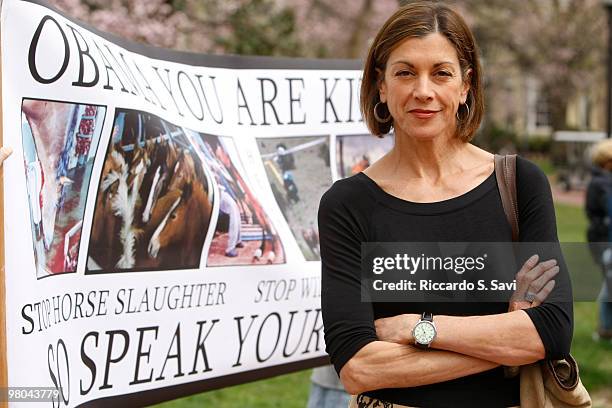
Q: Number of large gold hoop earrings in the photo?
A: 2